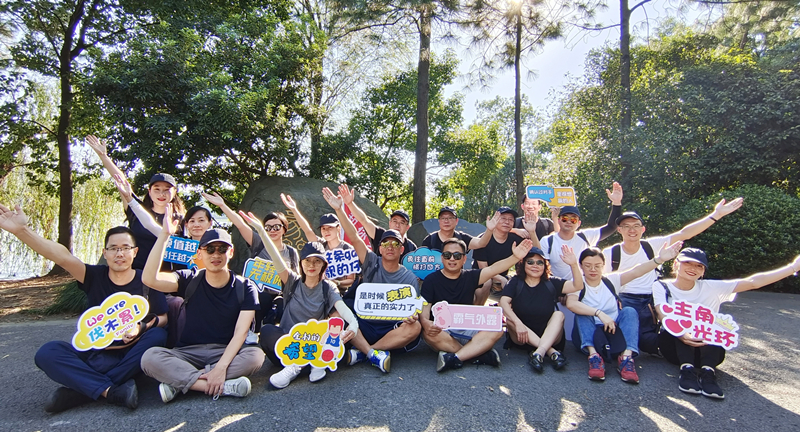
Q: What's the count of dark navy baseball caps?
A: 12